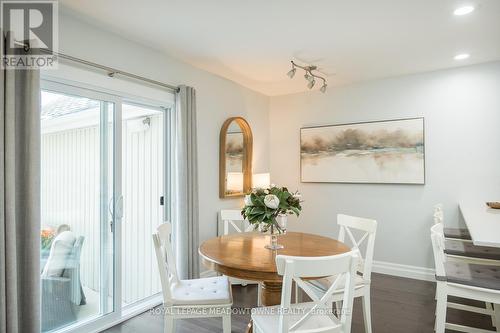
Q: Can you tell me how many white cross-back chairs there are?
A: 4